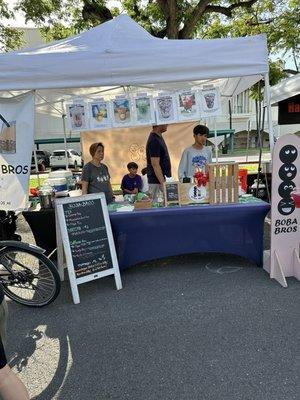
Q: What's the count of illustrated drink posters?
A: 7